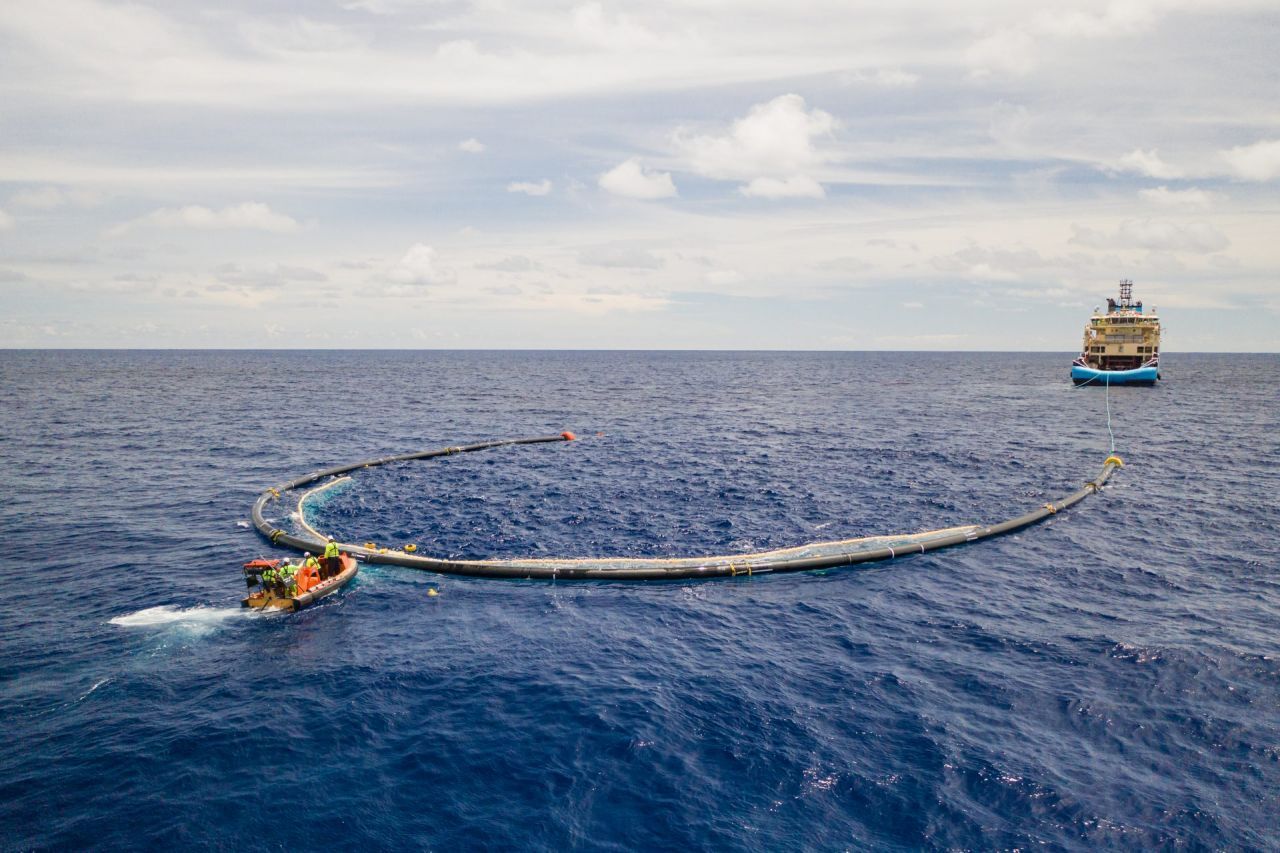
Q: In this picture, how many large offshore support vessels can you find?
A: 1